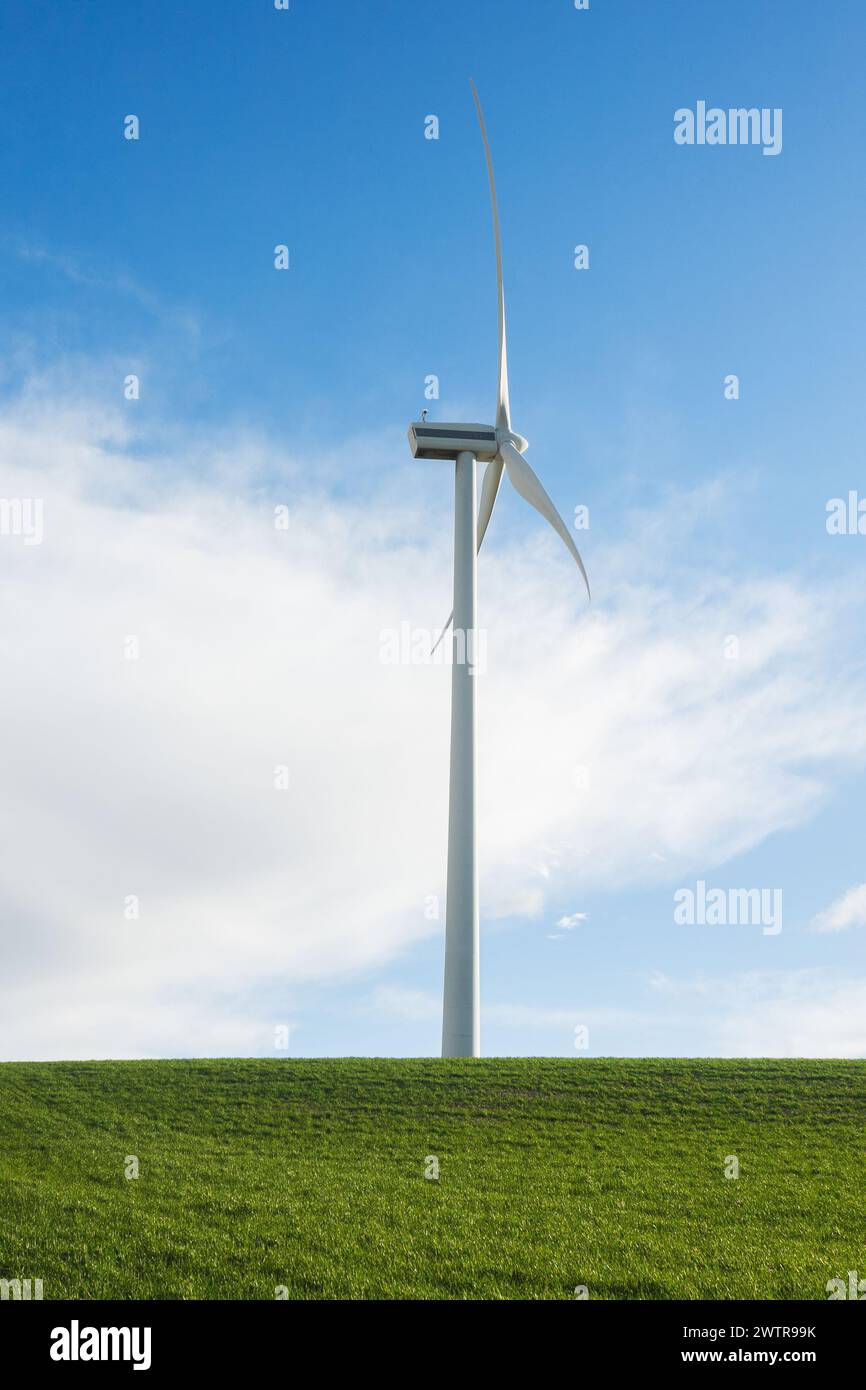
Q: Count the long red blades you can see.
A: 0